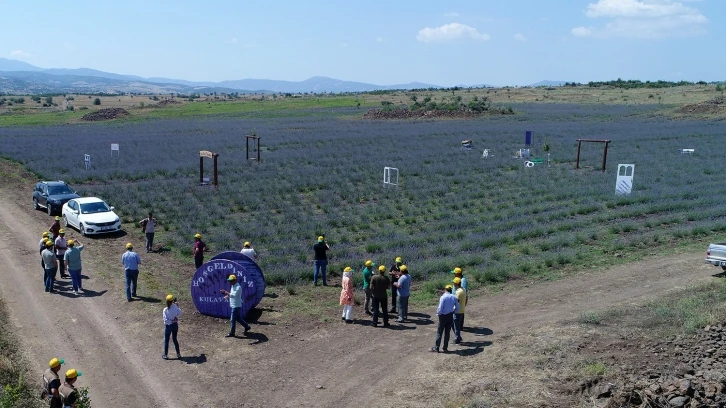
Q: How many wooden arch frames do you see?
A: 3